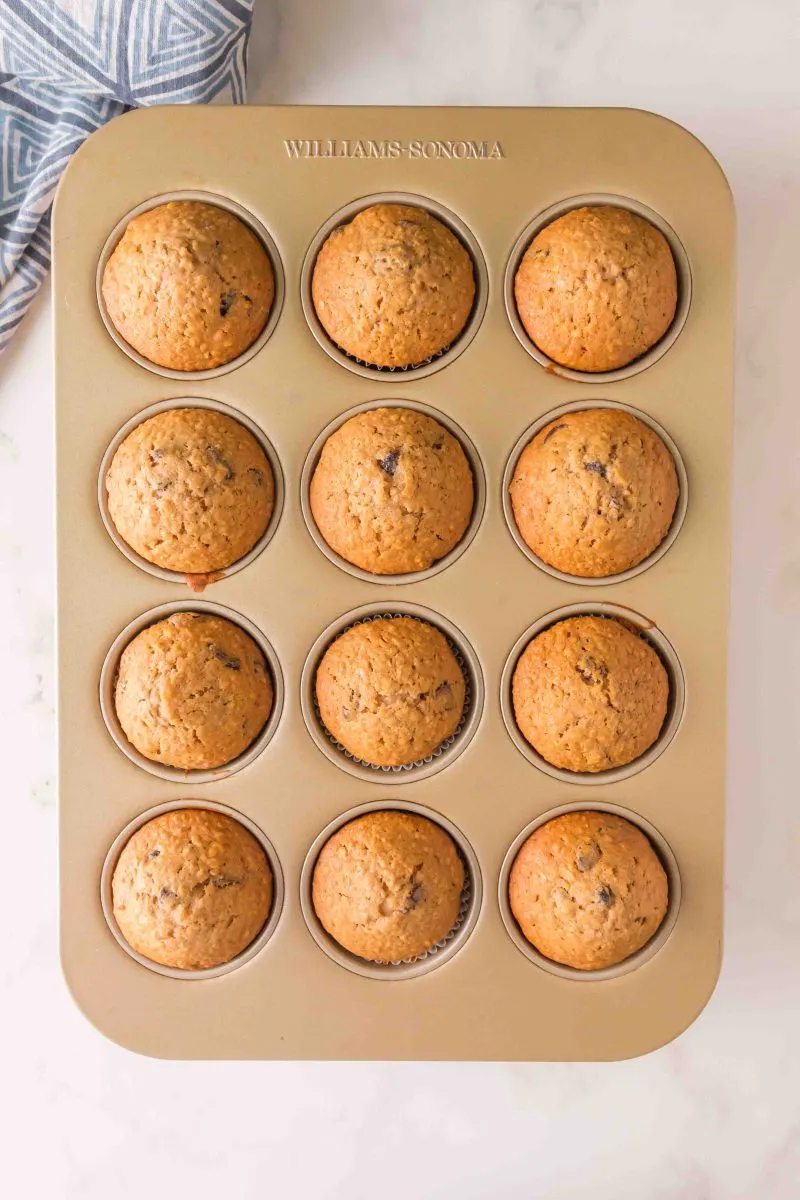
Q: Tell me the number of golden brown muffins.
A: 12